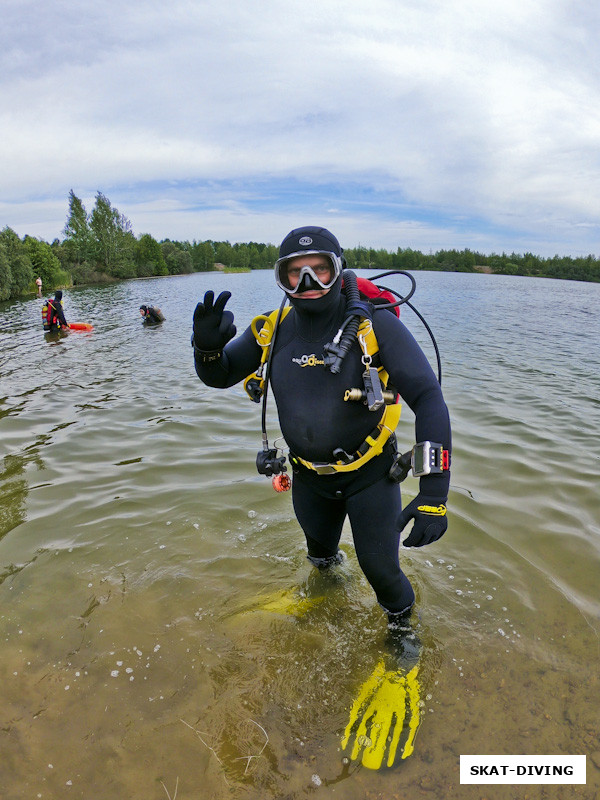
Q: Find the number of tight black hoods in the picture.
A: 3